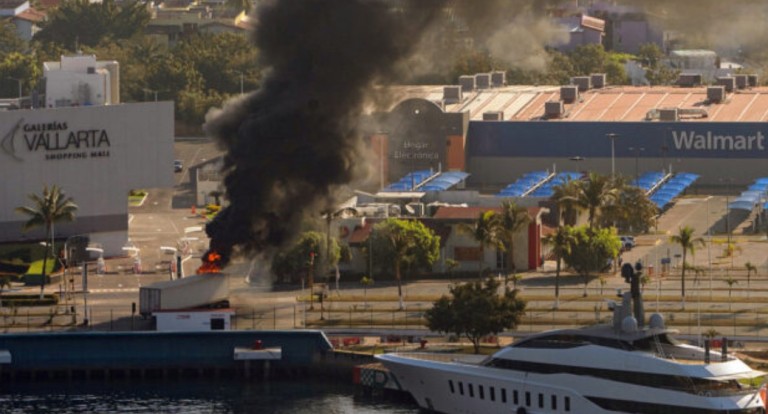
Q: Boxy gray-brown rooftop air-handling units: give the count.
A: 15